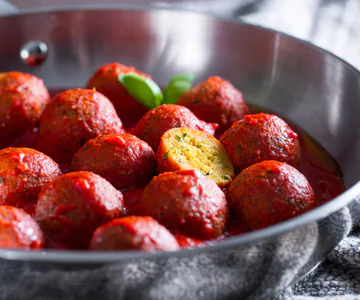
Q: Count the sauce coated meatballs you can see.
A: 13